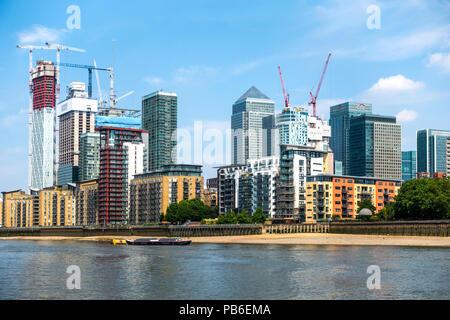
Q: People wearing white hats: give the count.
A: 0